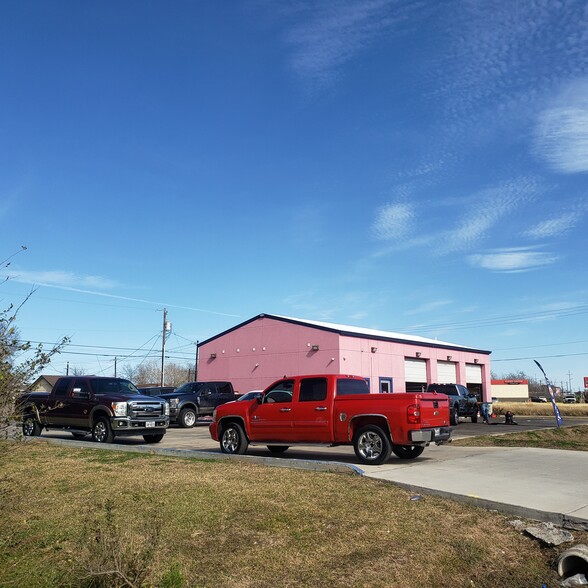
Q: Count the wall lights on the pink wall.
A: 6